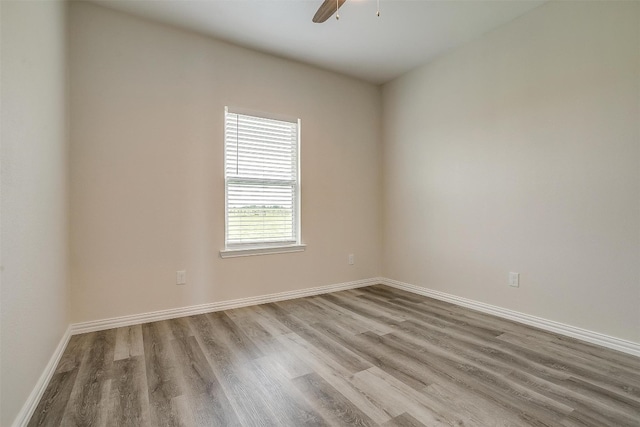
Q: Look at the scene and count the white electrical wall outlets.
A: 3